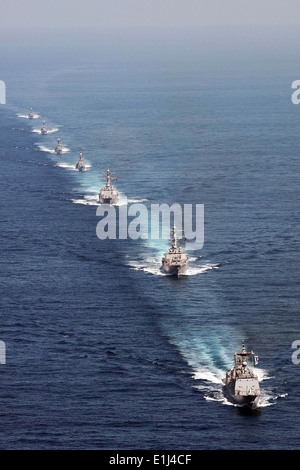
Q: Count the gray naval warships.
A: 7